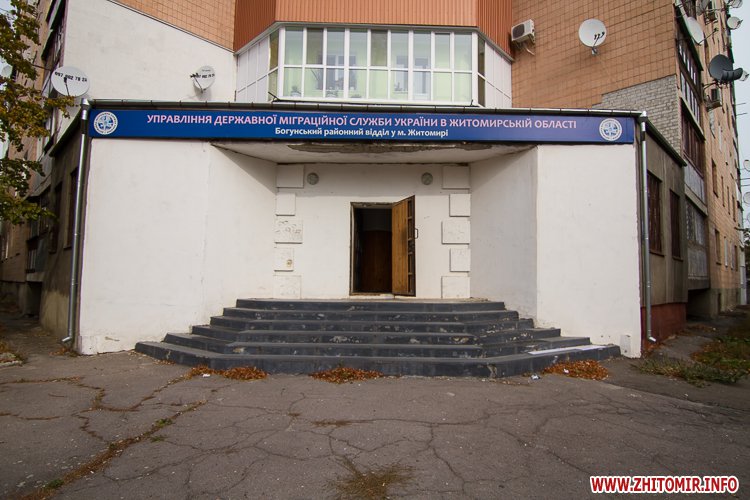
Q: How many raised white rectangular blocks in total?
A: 10